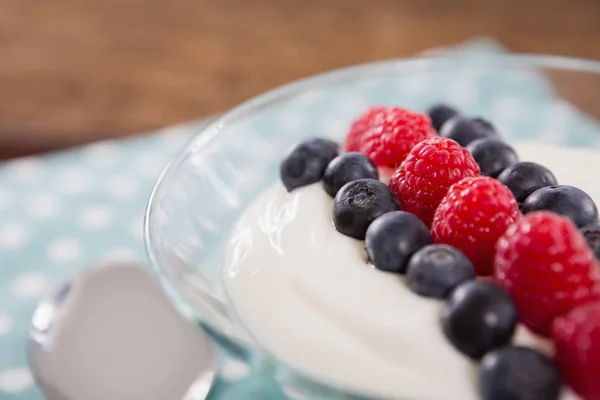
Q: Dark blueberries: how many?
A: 13